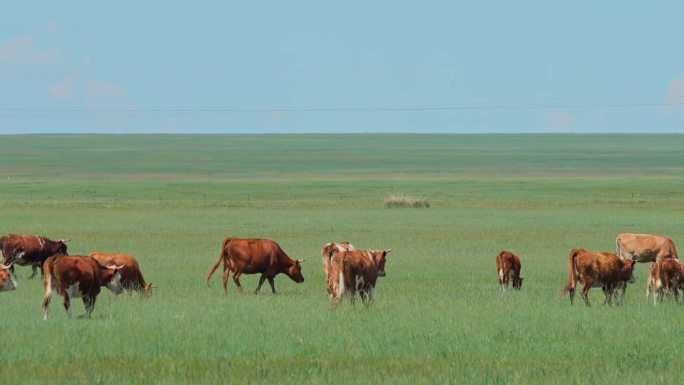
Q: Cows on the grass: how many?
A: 11